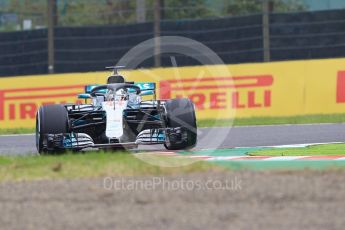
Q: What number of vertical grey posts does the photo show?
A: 3